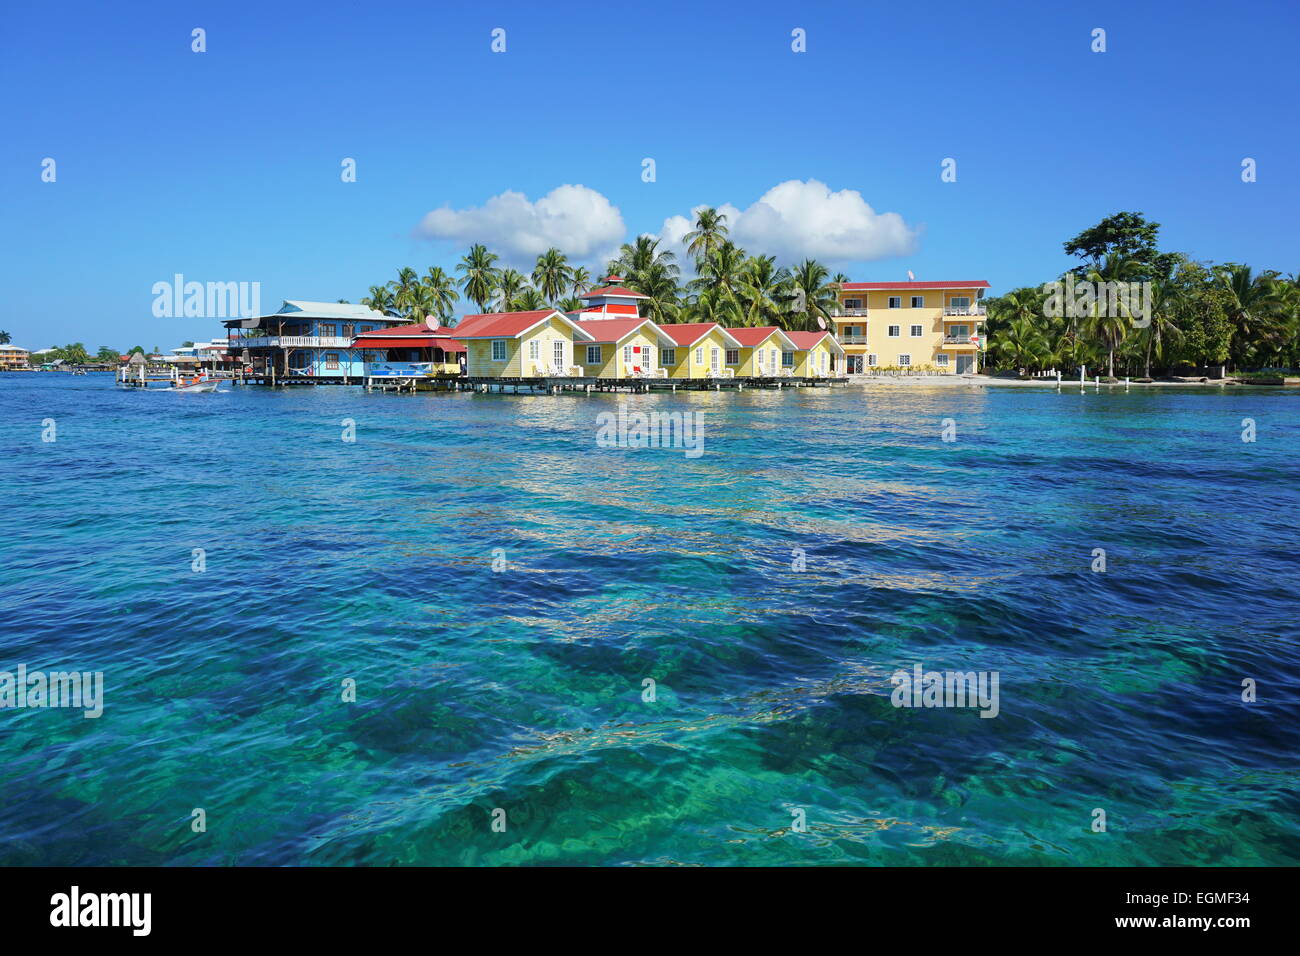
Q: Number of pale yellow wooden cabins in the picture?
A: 5